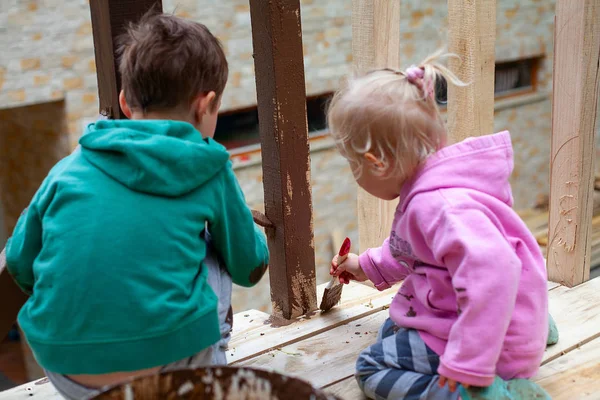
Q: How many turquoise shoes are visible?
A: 2